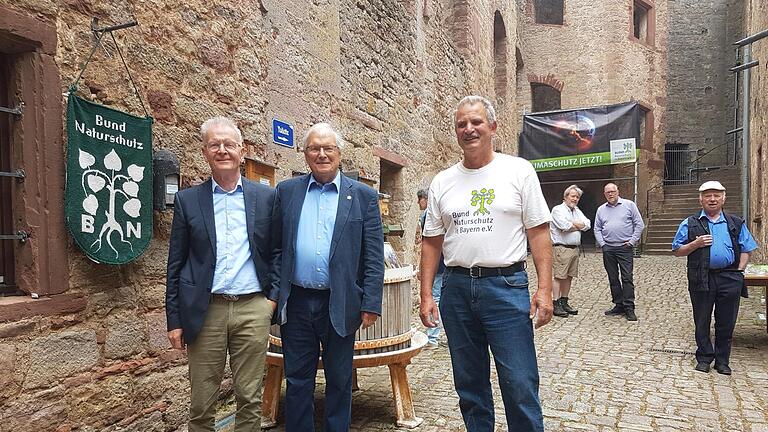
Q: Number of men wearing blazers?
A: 2